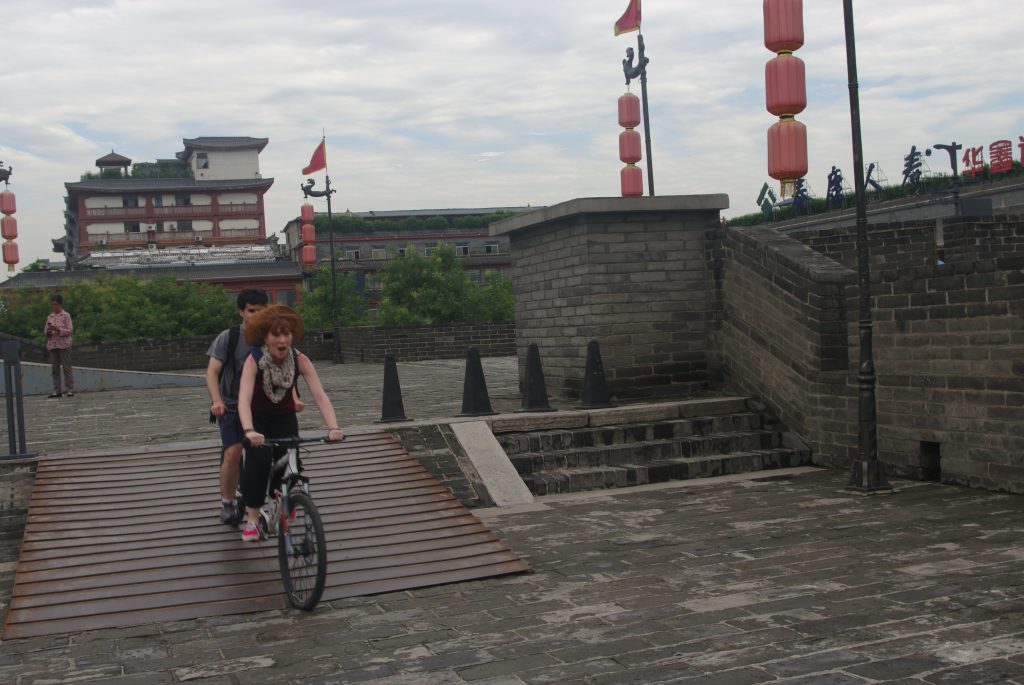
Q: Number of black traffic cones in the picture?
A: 4